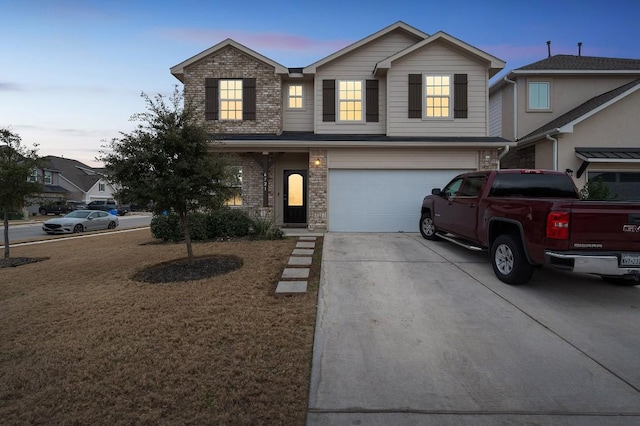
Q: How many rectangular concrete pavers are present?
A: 6